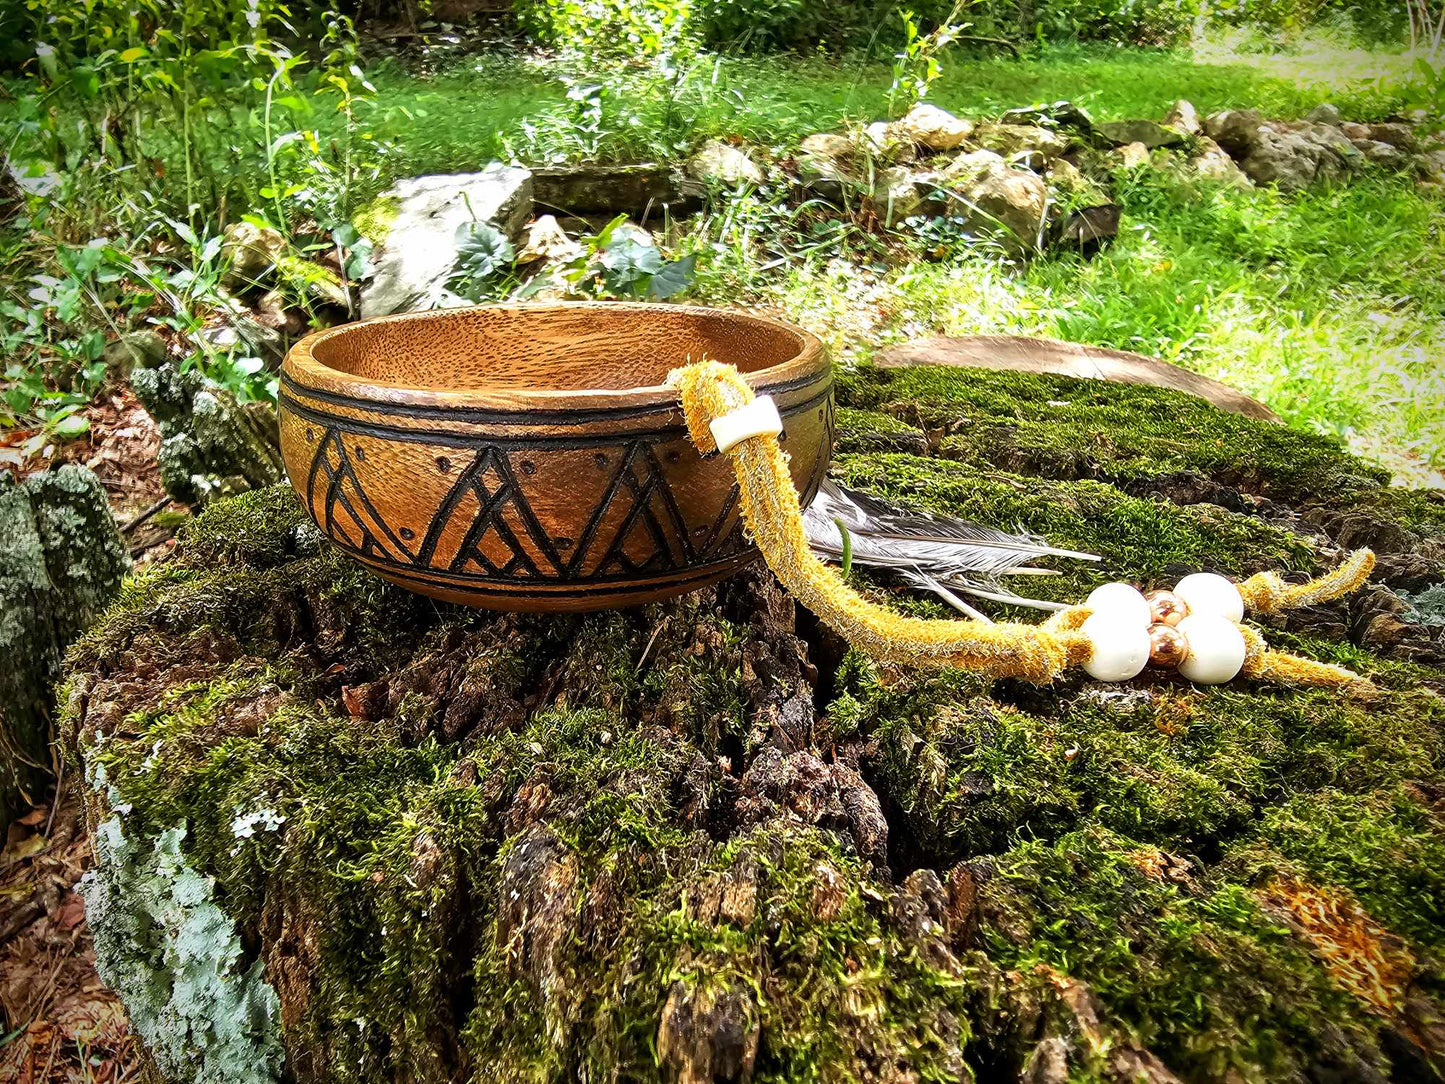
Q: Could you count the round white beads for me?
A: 4